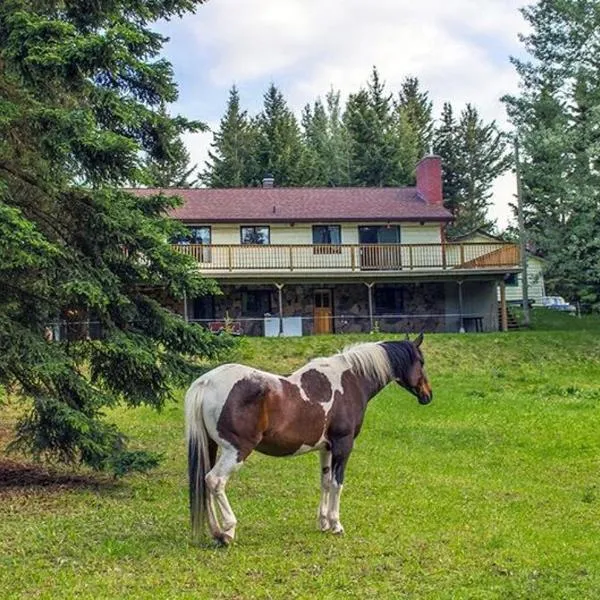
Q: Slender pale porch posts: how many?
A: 4